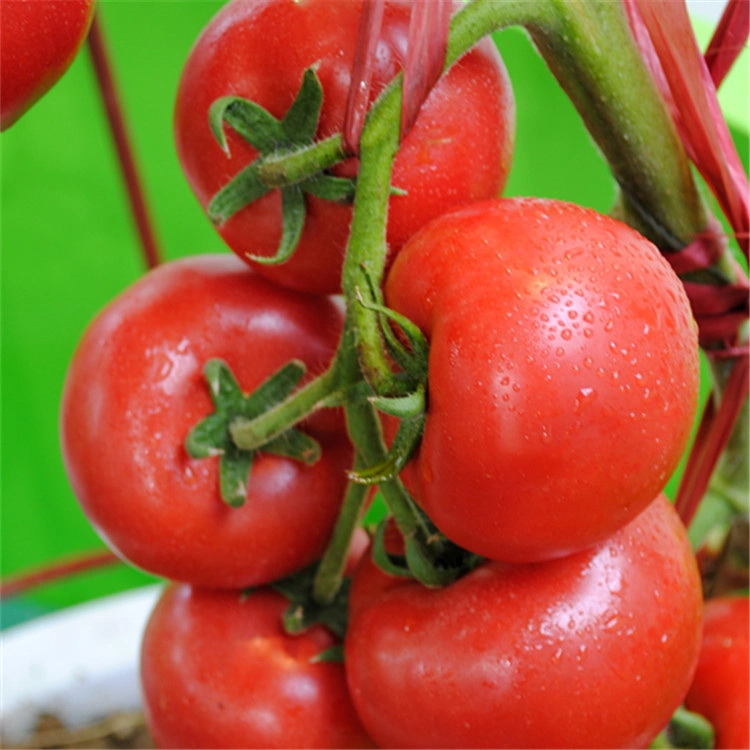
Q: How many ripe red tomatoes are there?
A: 7